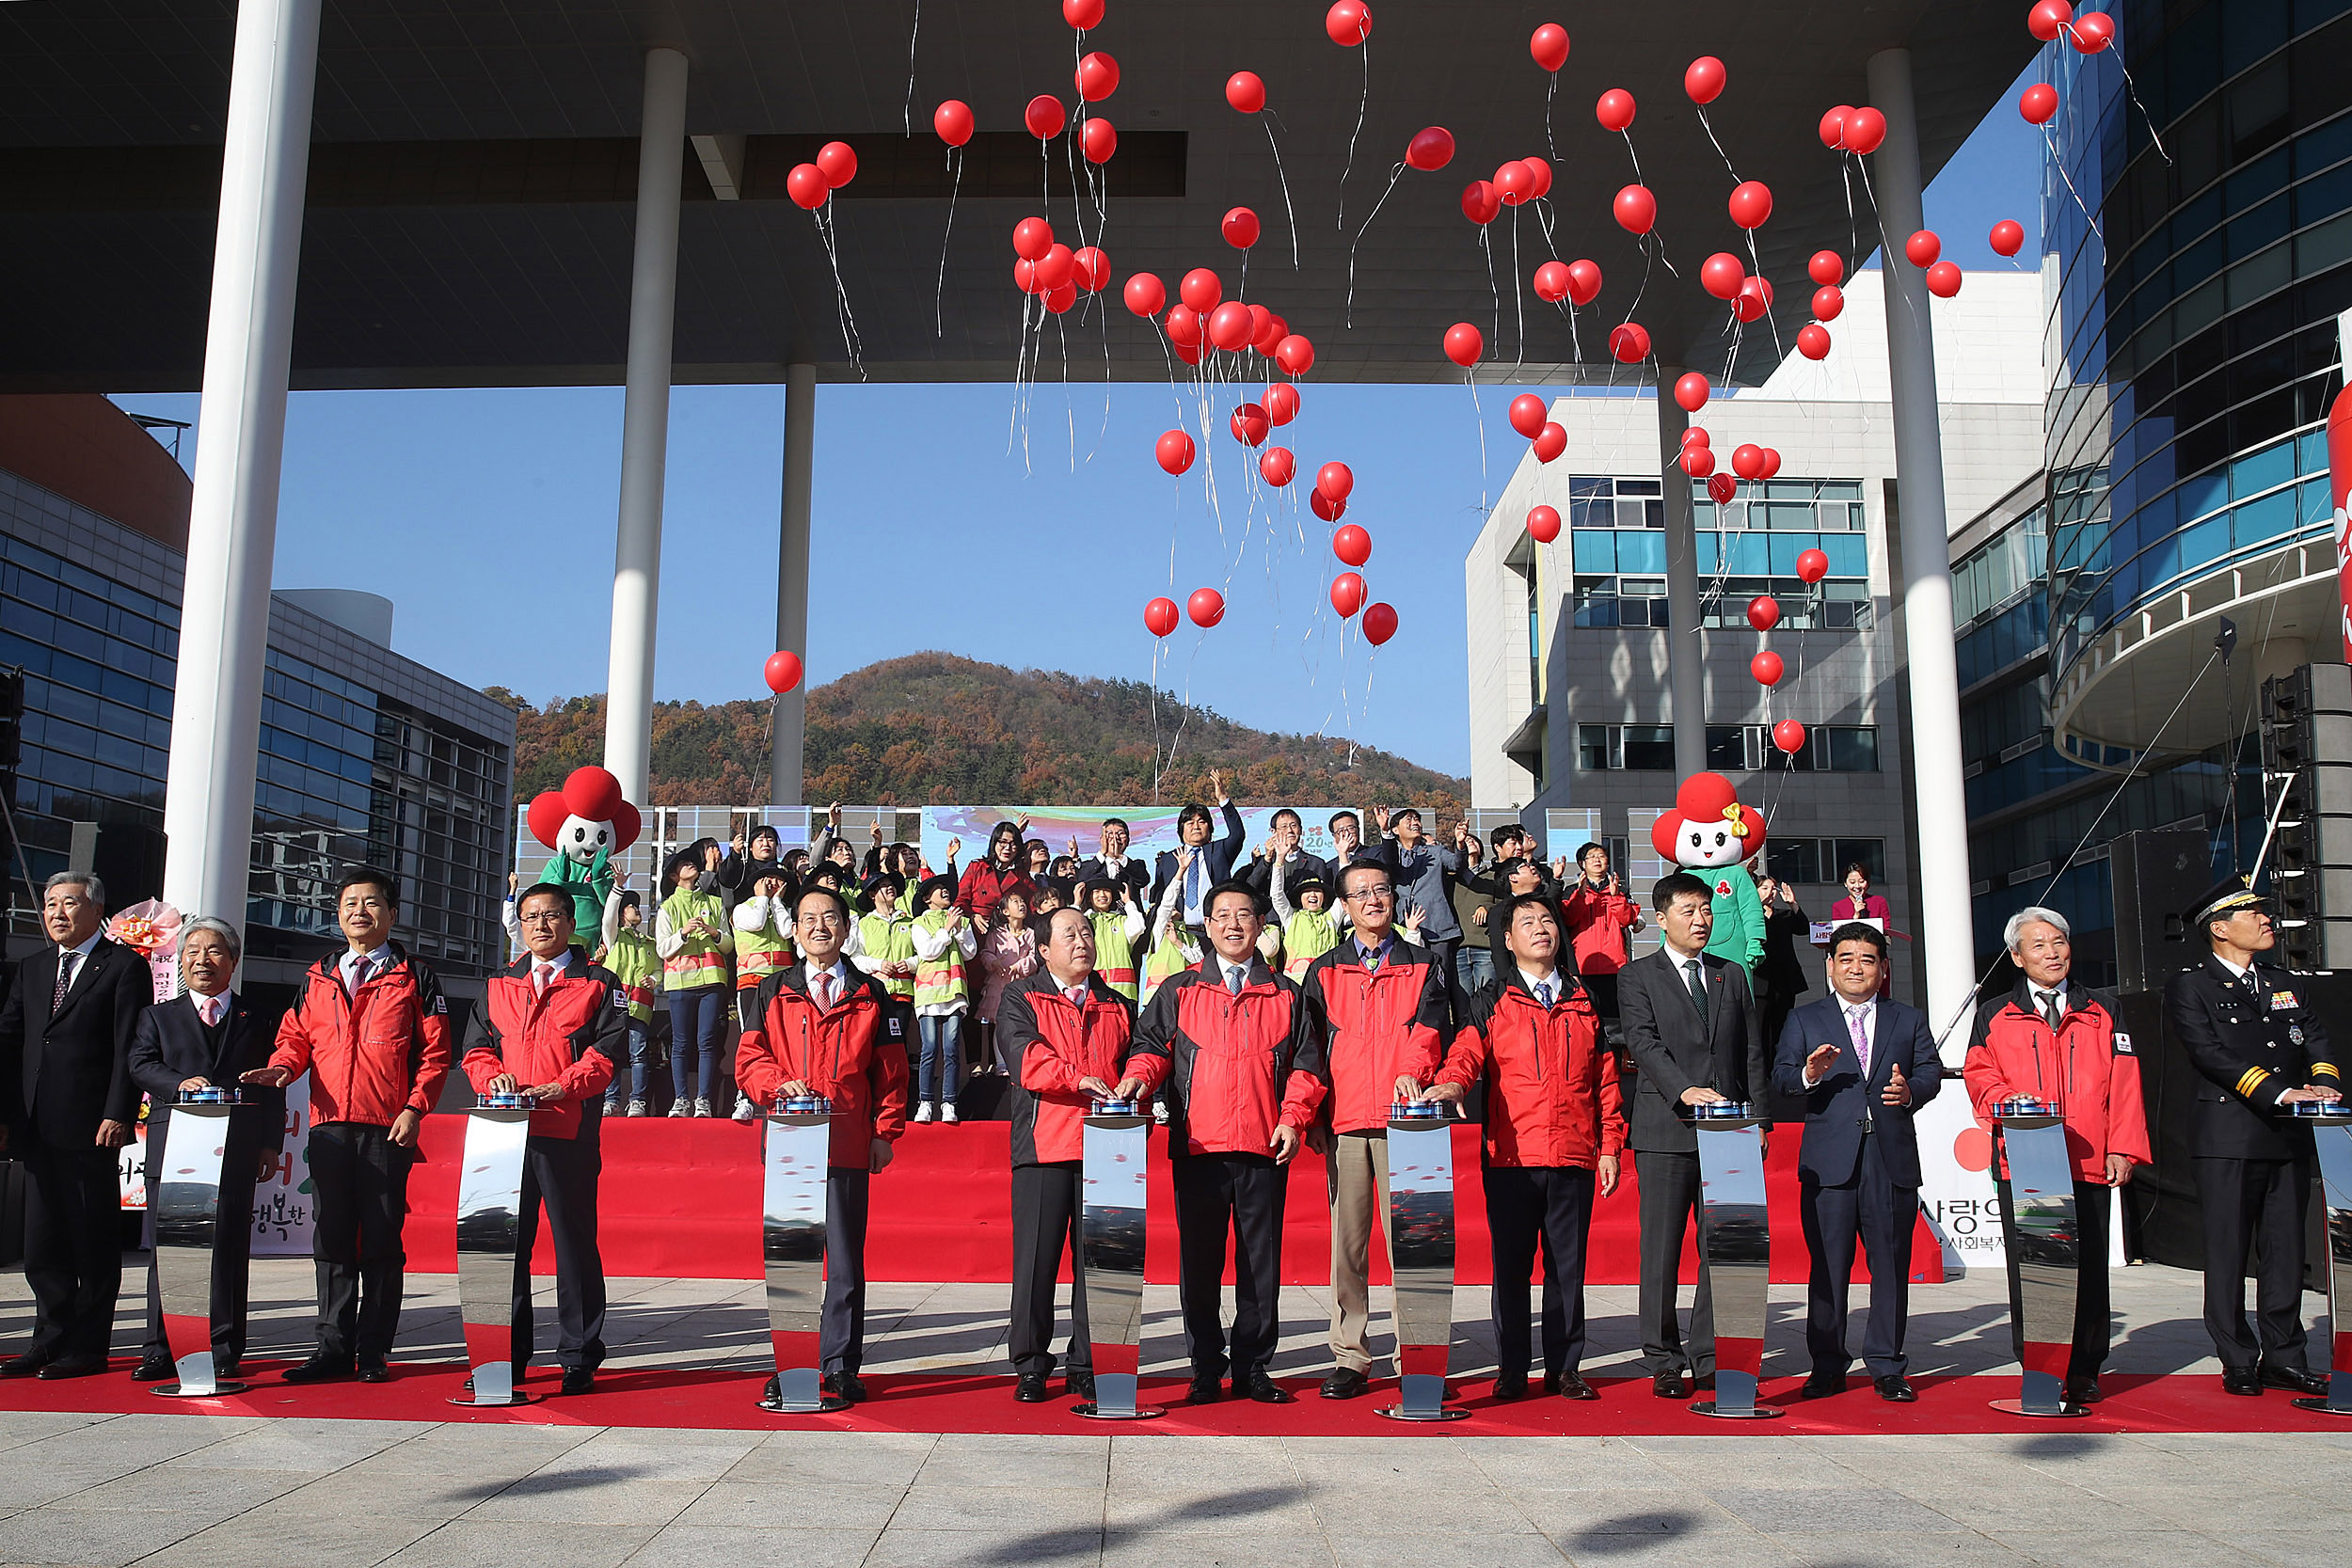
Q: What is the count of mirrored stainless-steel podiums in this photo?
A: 8